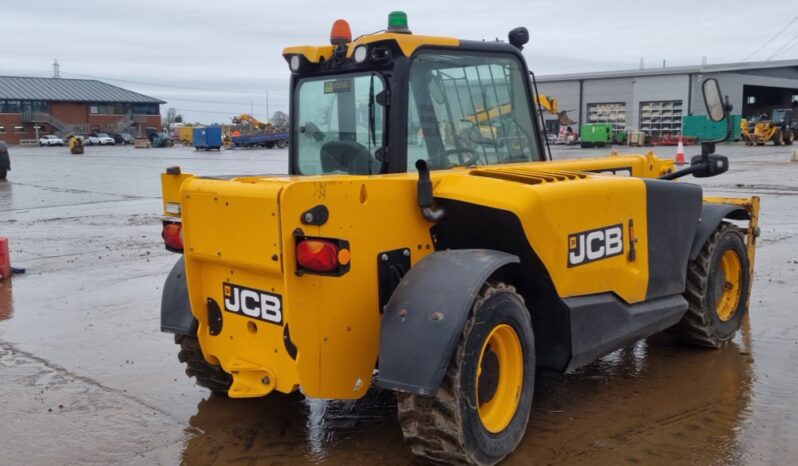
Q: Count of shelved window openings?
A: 2